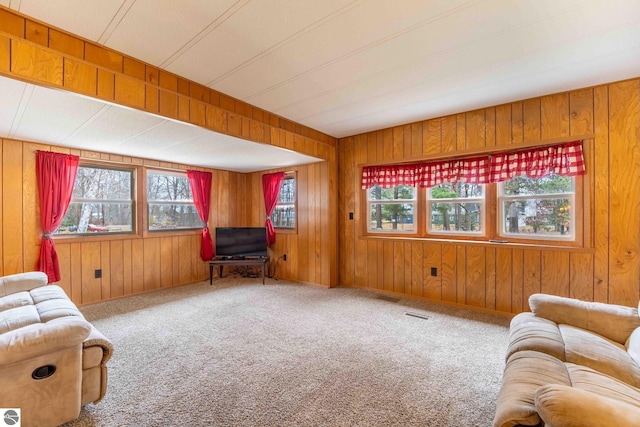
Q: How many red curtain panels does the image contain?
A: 3